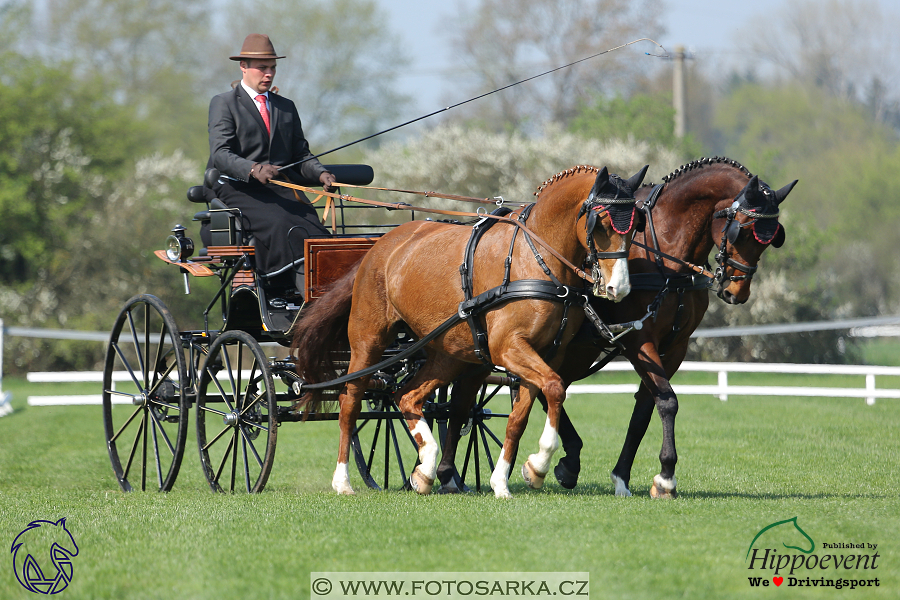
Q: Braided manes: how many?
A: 2